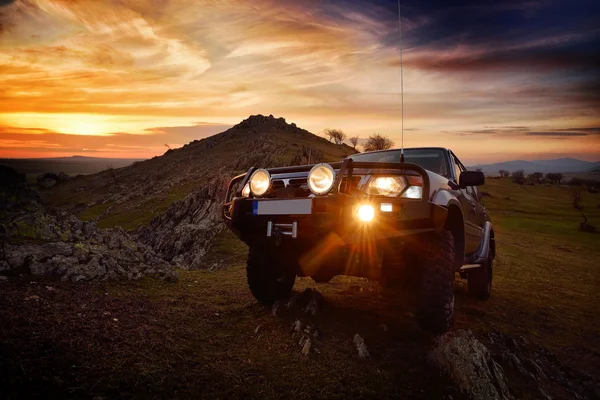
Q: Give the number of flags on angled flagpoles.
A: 0